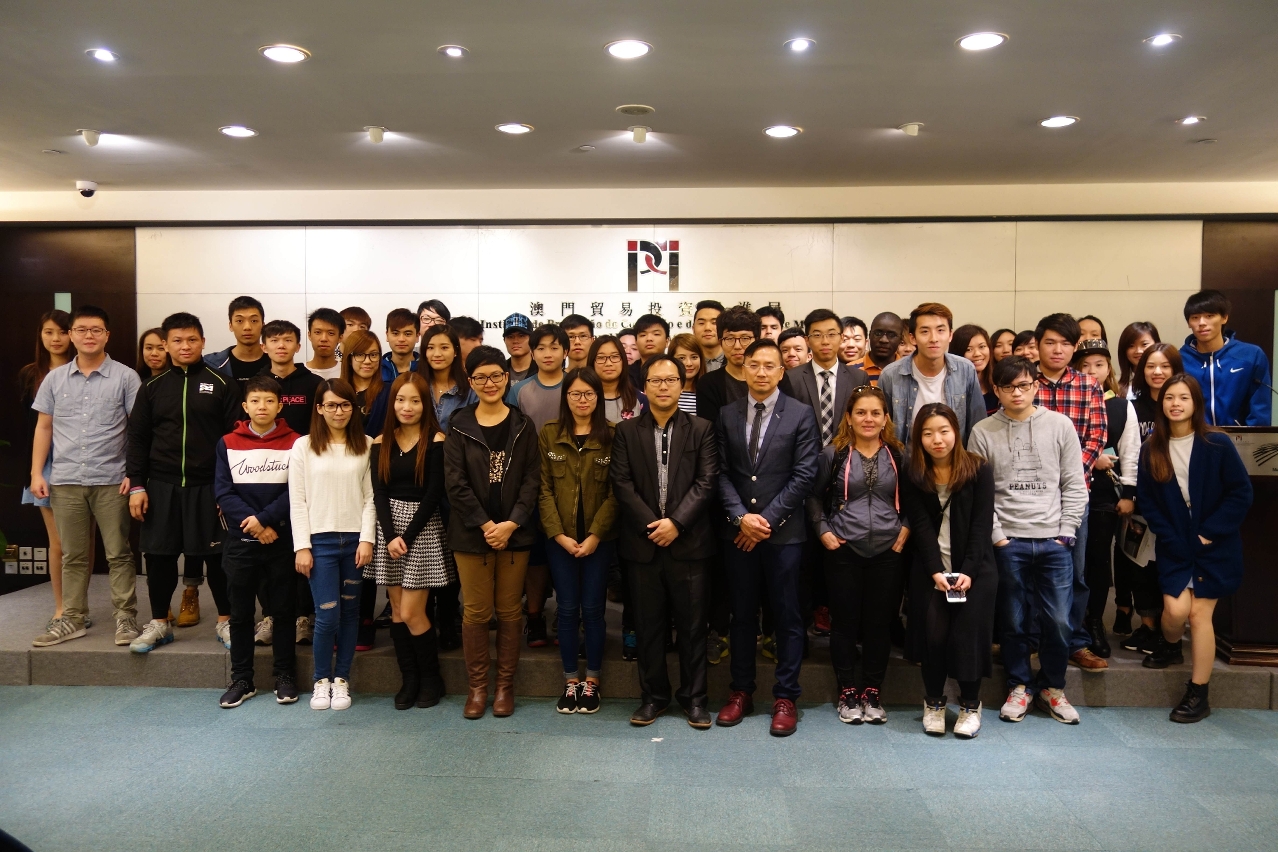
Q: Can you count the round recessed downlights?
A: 12